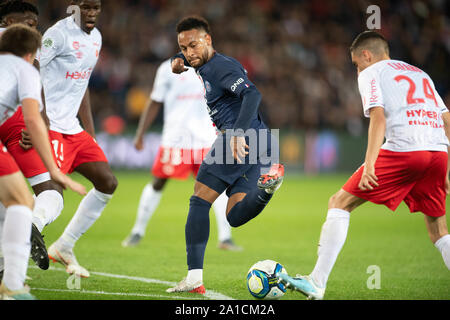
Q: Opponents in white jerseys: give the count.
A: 5